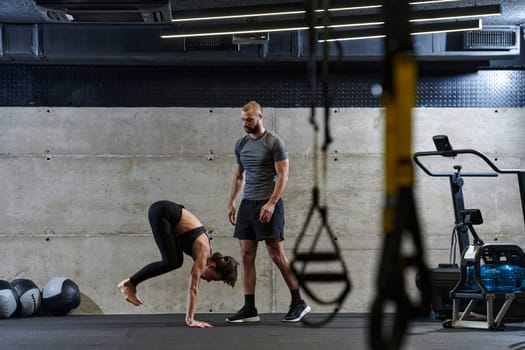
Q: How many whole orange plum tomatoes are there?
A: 0